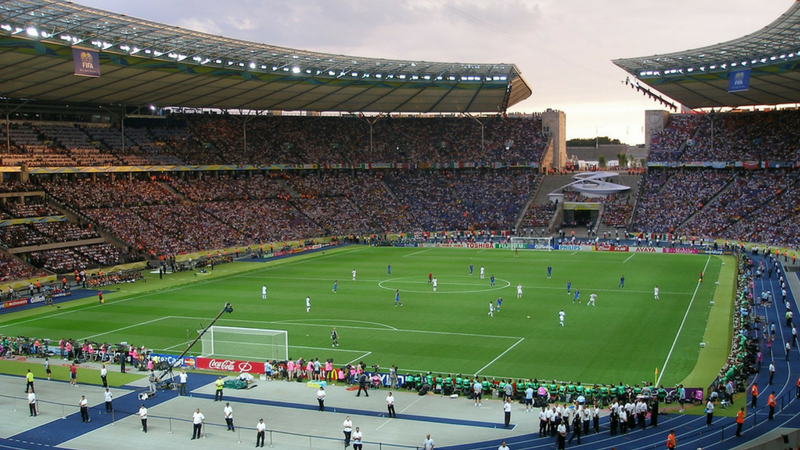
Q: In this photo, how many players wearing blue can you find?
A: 10